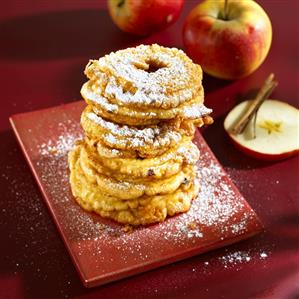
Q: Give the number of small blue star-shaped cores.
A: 0